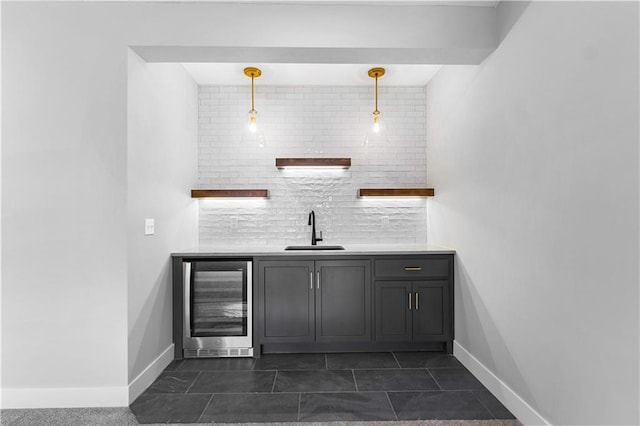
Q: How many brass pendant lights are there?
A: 2